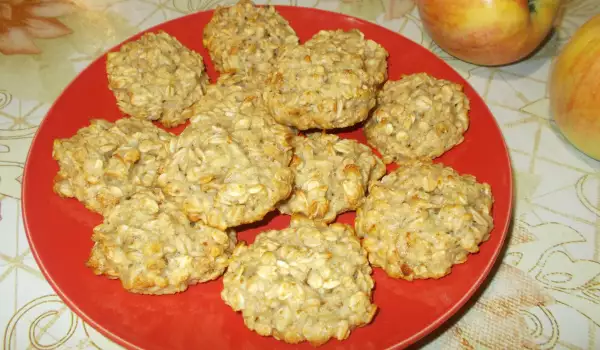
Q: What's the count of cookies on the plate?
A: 12